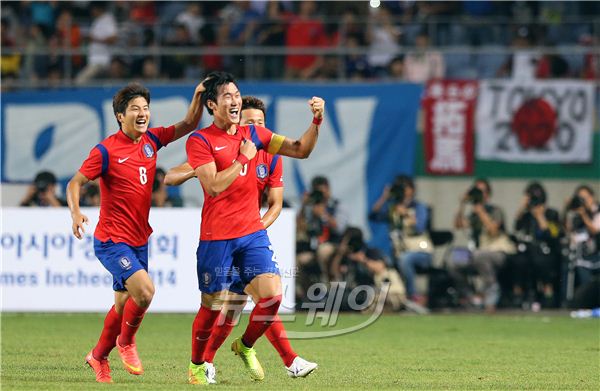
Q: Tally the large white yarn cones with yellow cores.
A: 0